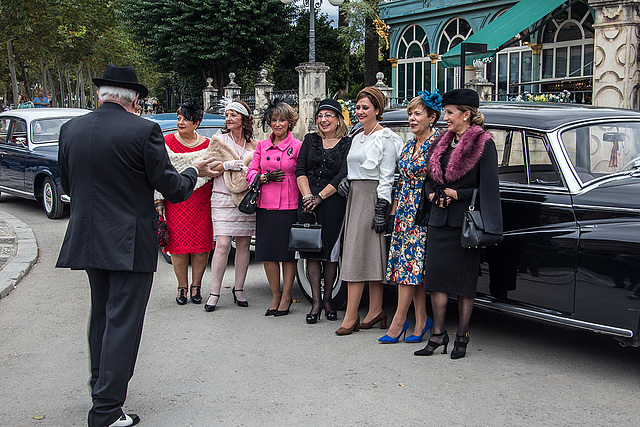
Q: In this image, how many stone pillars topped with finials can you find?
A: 5